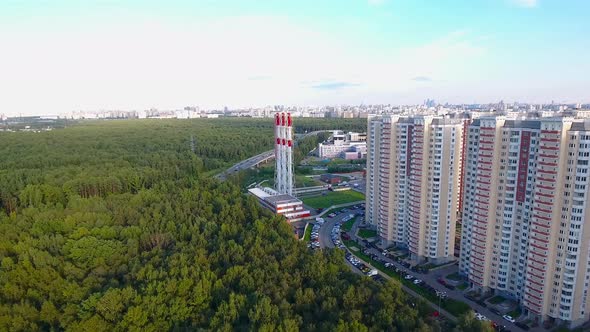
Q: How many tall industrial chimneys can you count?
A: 3